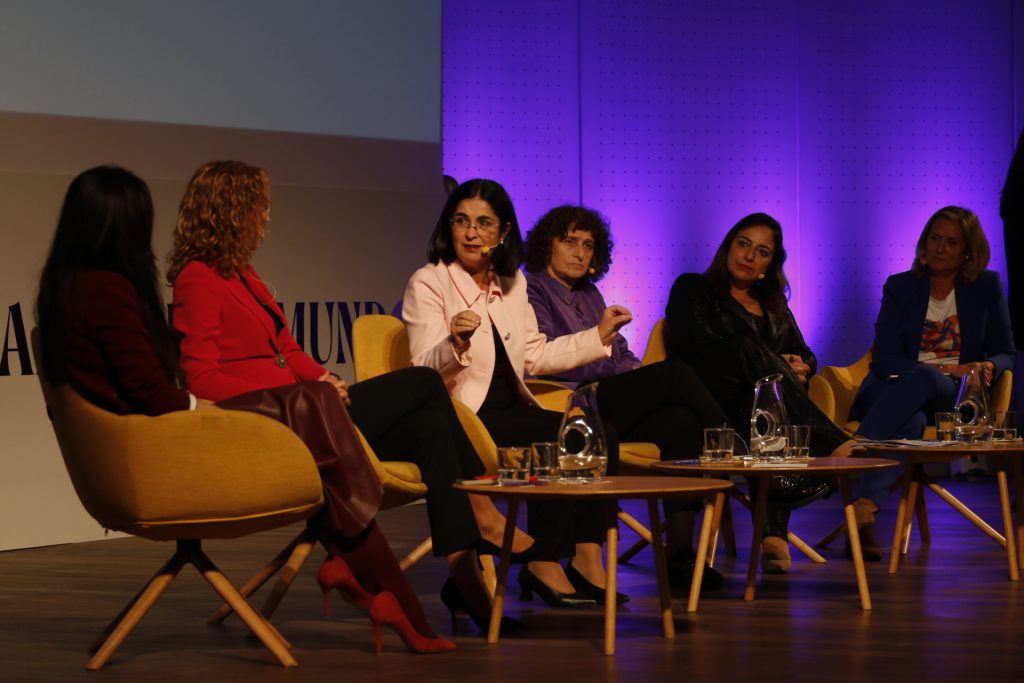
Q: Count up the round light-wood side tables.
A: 3